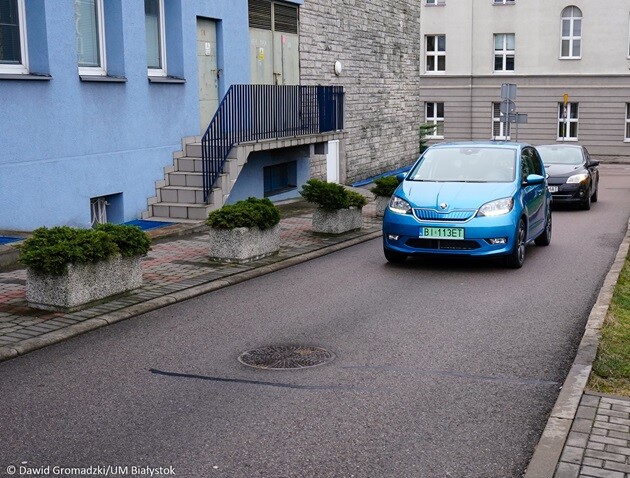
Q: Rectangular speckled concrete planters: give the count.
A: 4